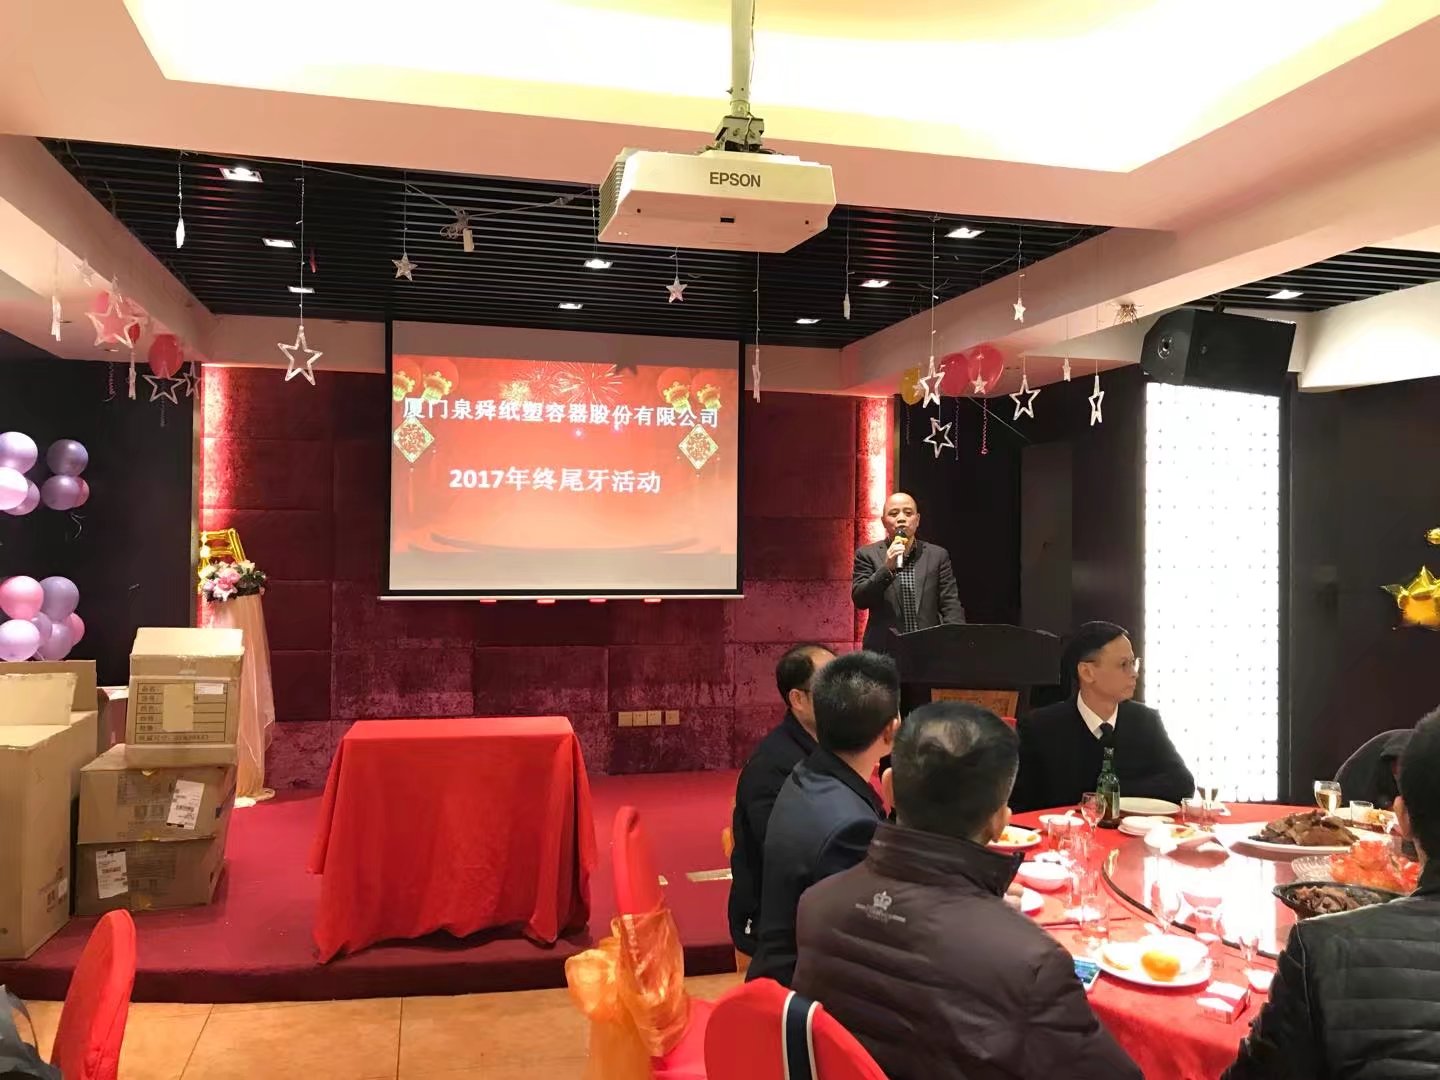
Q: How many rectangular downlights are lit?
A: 9